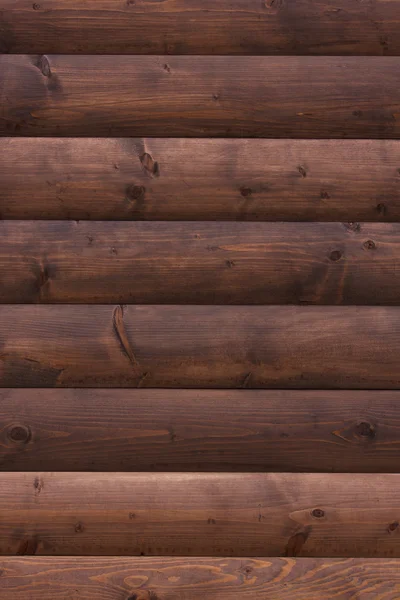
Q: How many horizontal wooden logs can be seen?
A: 8